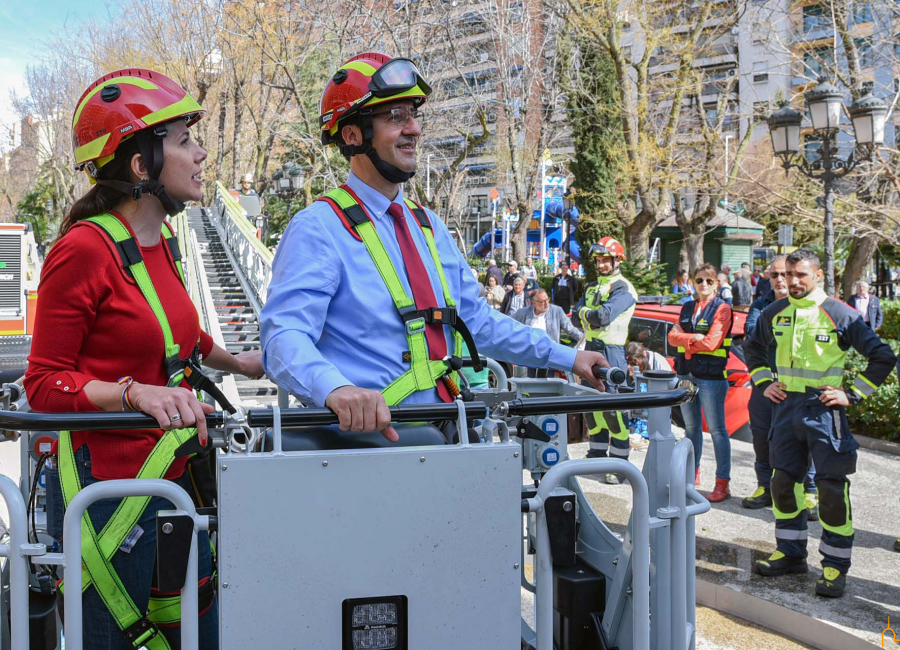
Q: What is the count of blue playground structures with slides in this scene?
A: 1